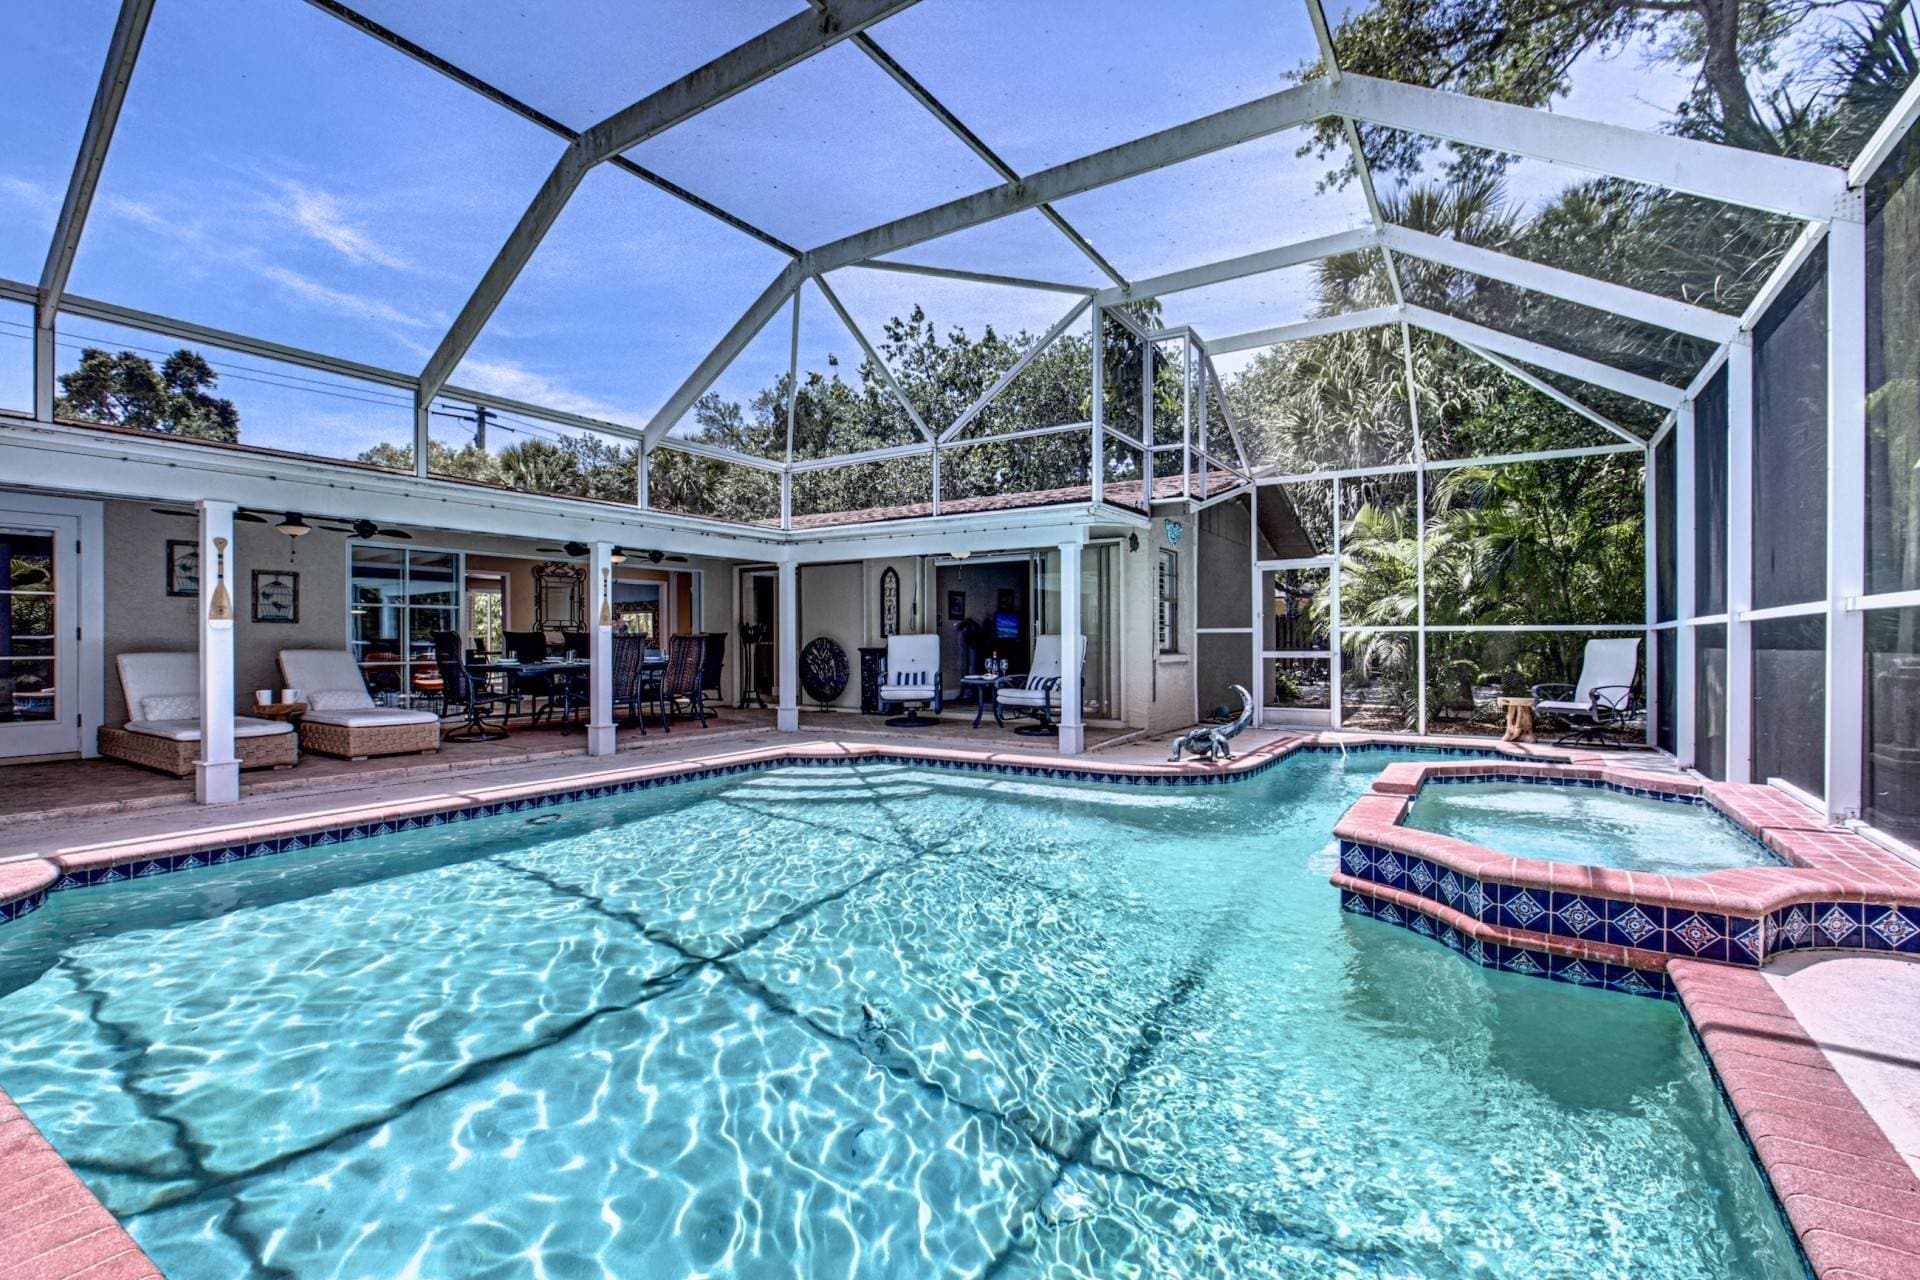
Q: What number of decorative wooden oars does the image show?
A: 2